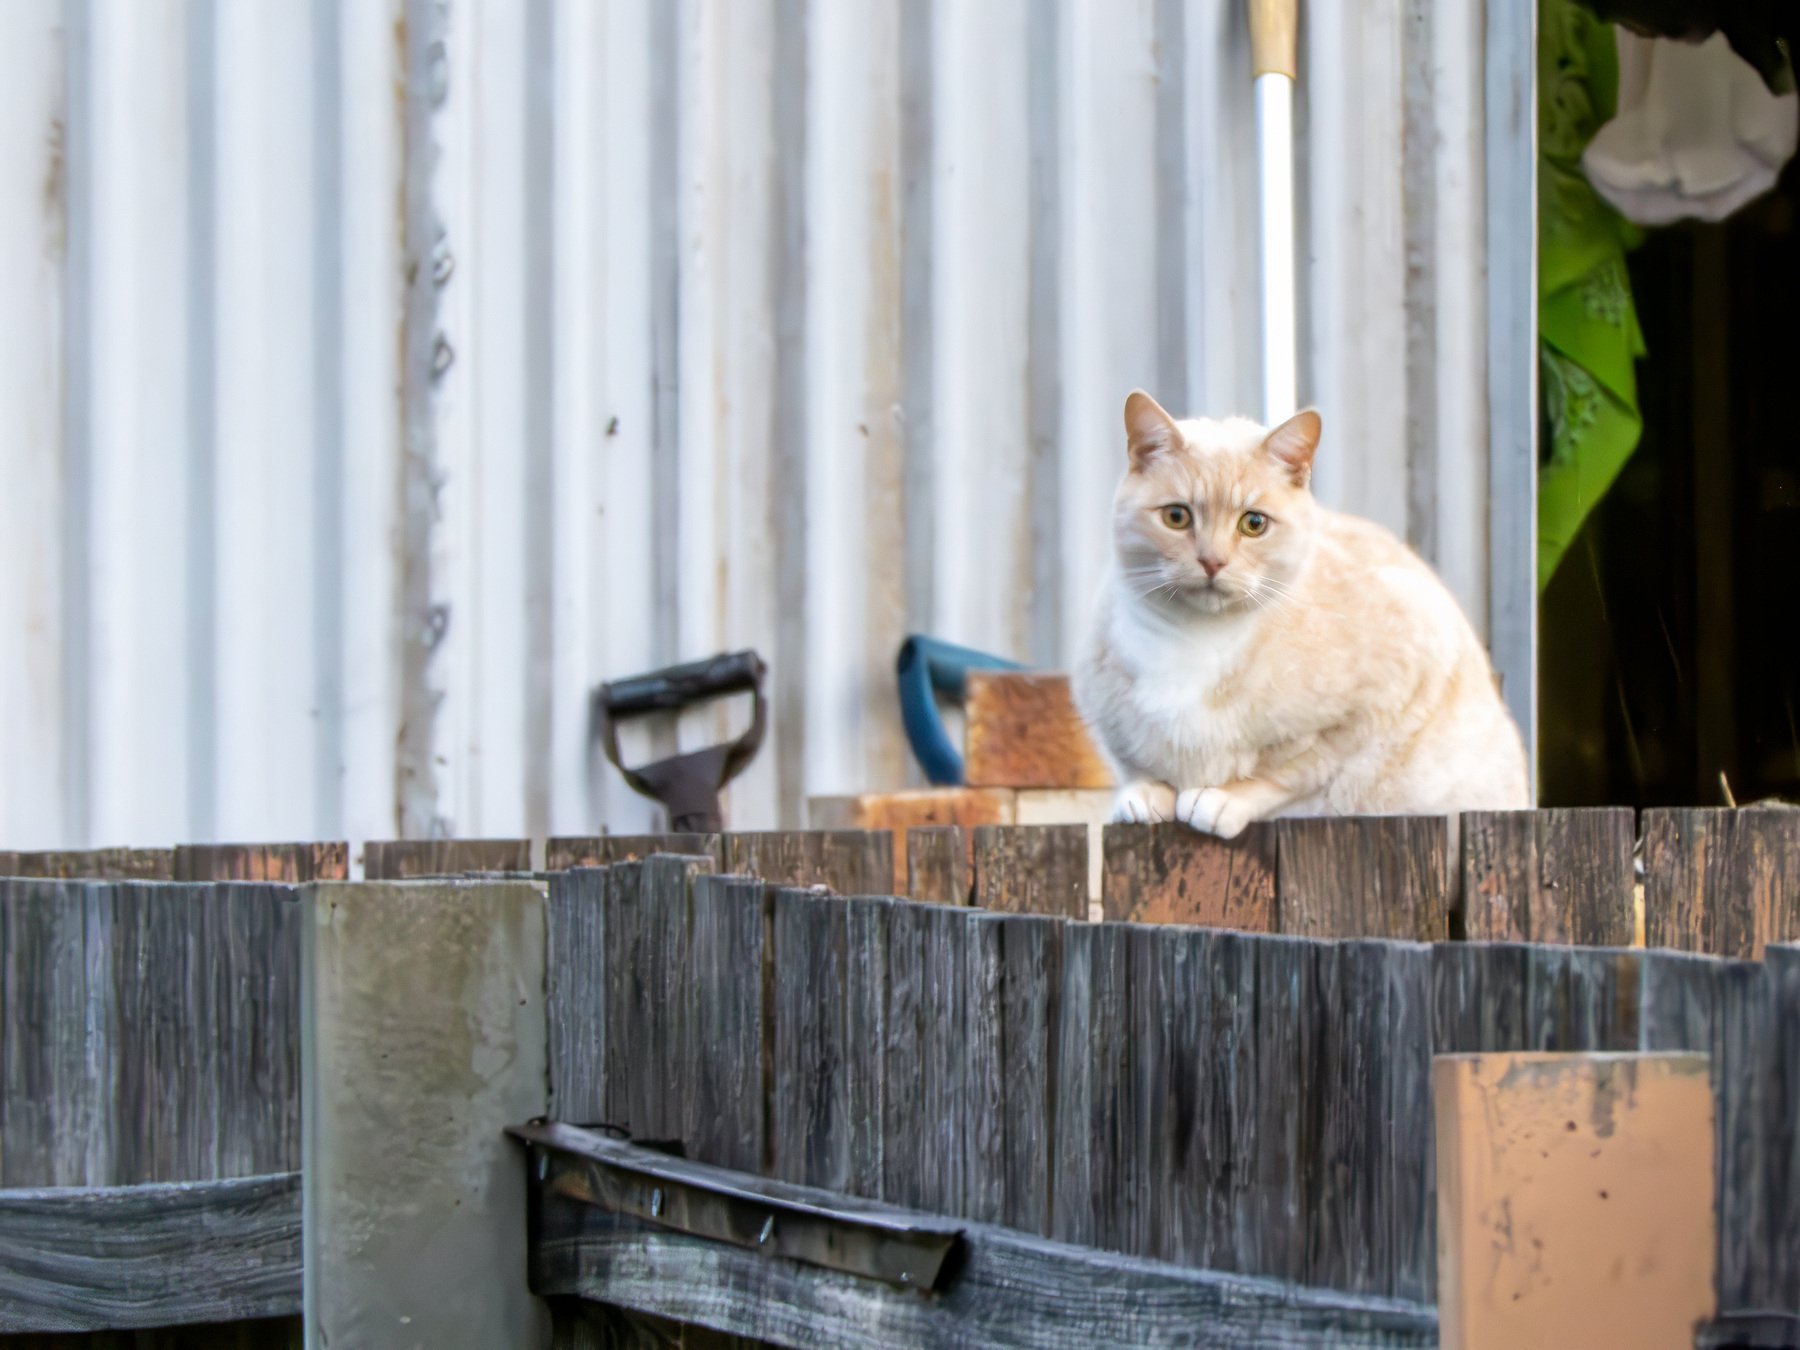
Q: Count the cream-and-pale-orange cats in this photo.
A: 1